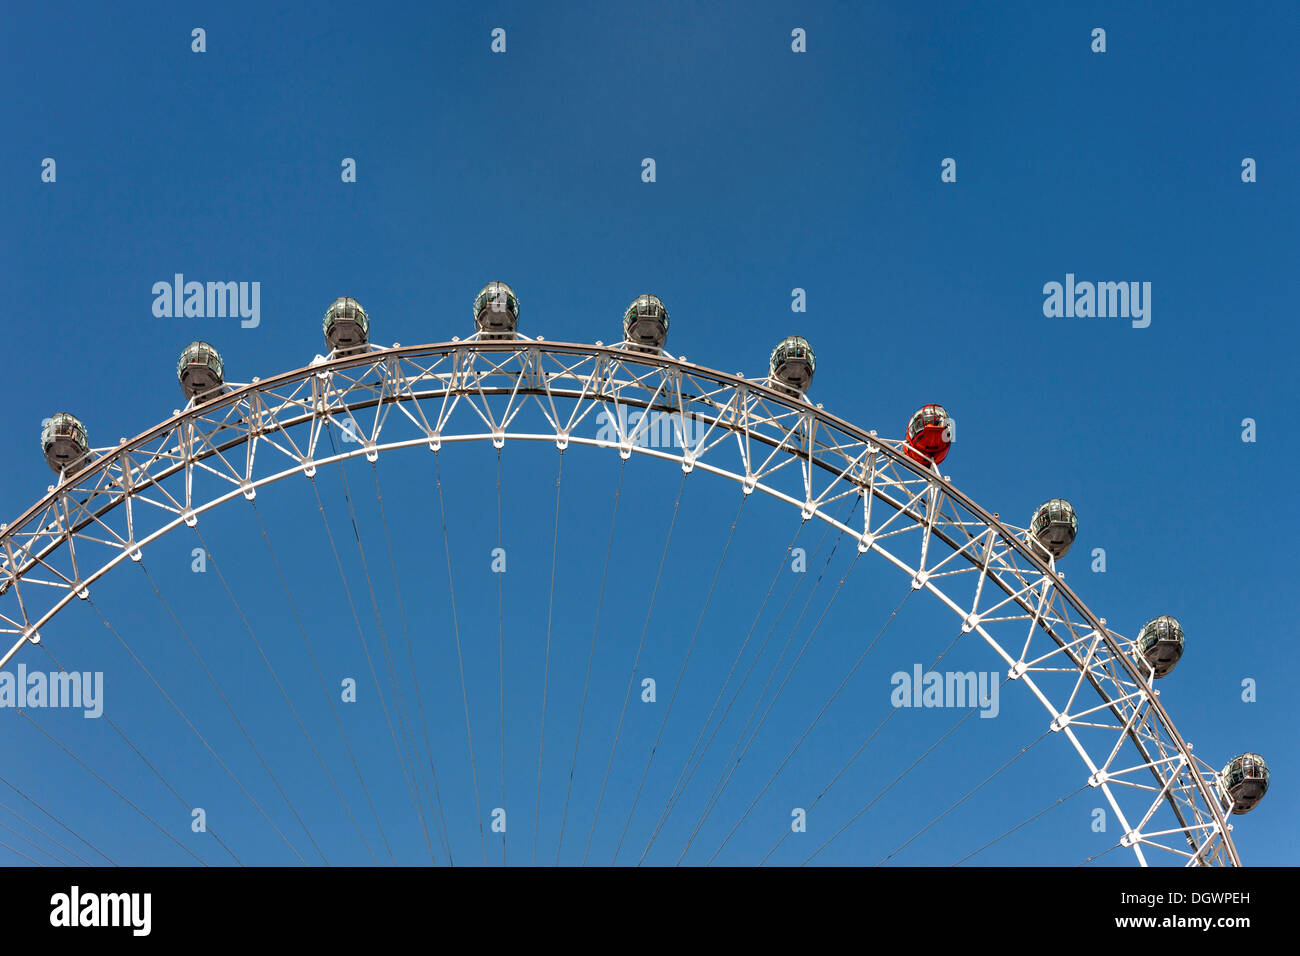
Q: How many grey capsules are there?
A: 9